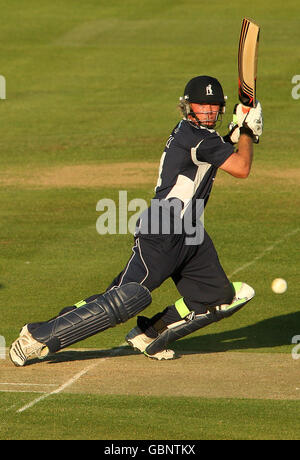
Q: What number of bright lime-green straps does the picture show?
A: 2